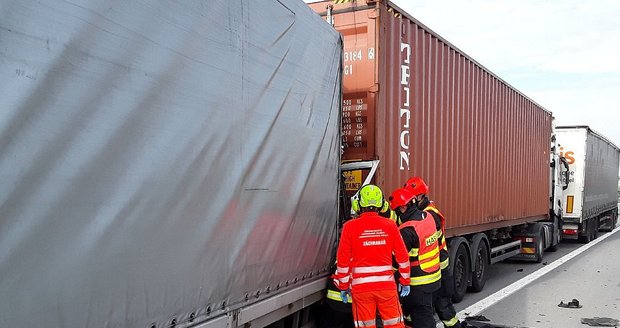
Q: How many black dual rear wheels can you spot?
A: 2